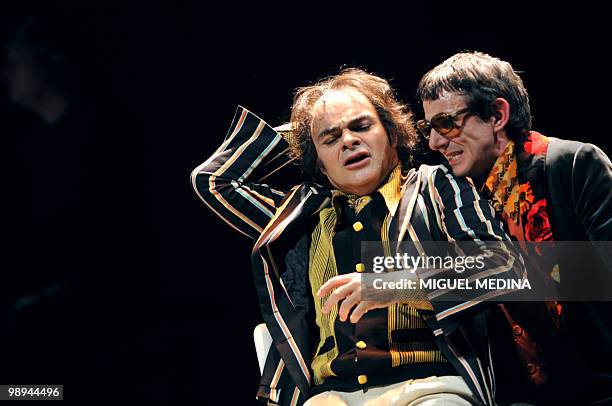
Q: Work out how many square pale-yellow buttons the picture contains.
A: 4